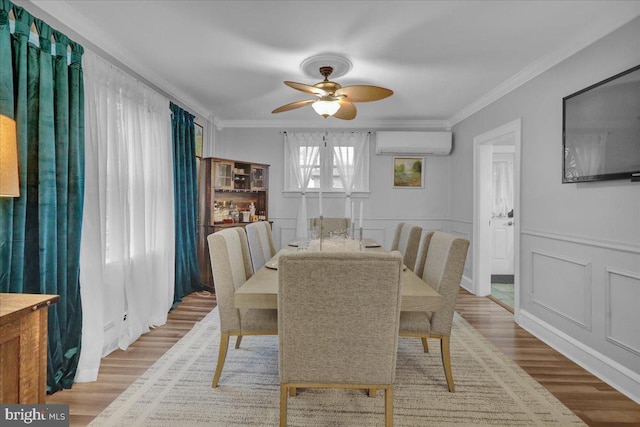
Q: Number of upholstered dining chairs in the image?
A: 6